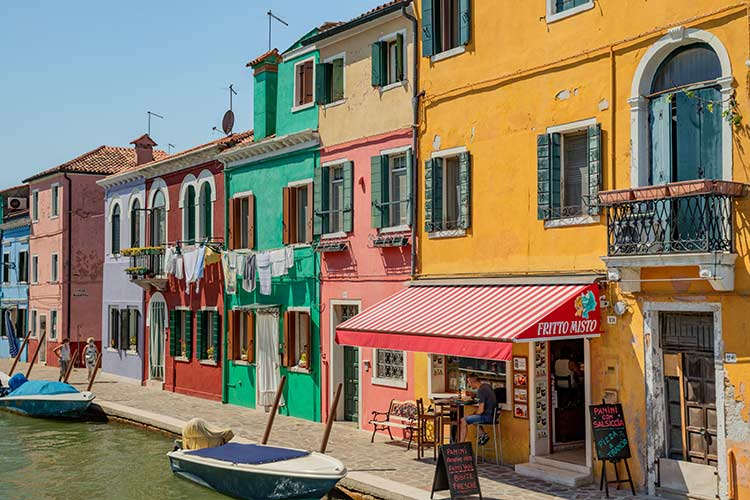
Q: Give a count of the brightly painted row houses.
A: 7